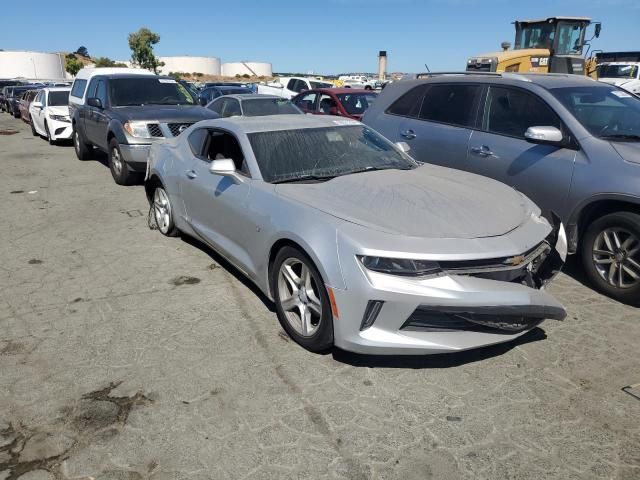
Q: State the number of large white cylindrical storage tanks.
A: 3